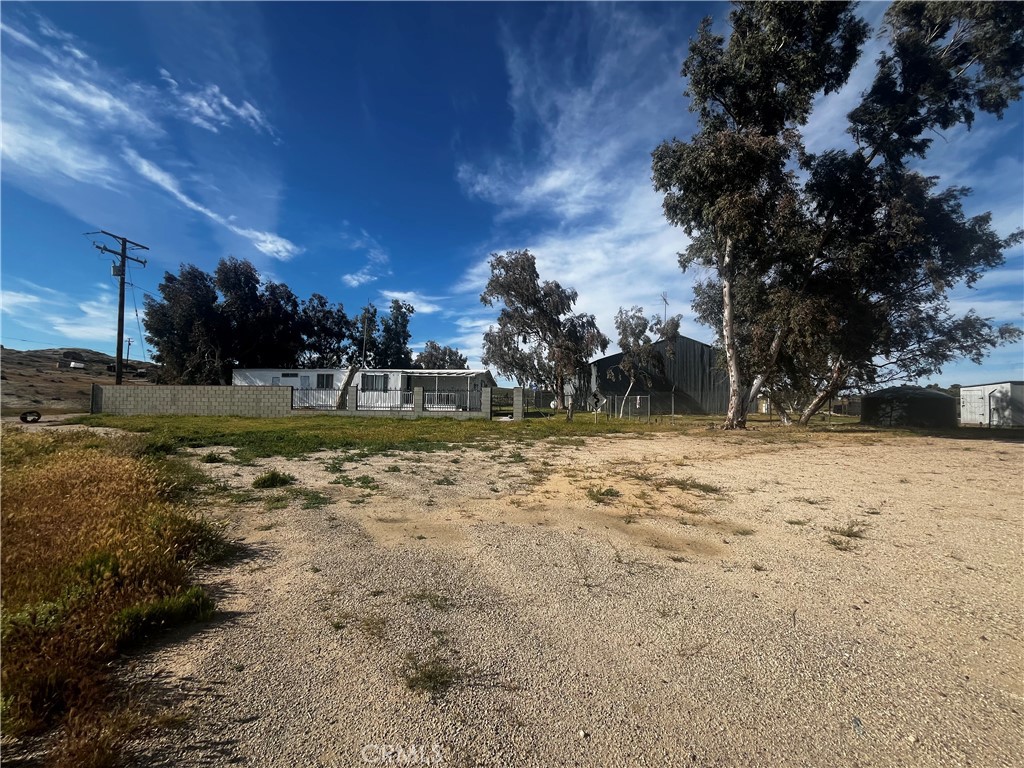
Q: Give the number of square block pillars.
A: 4